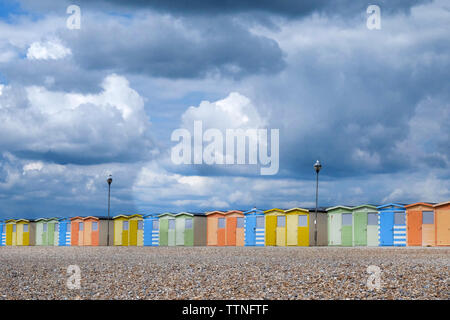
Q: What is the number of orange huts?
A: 6